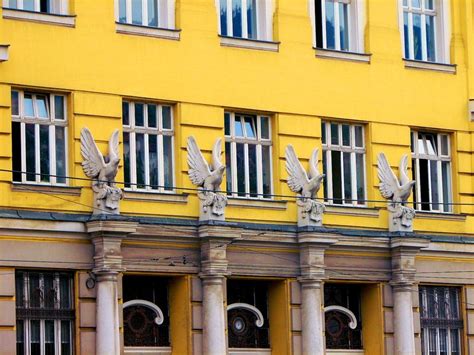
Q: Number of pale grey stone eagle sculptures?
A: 4